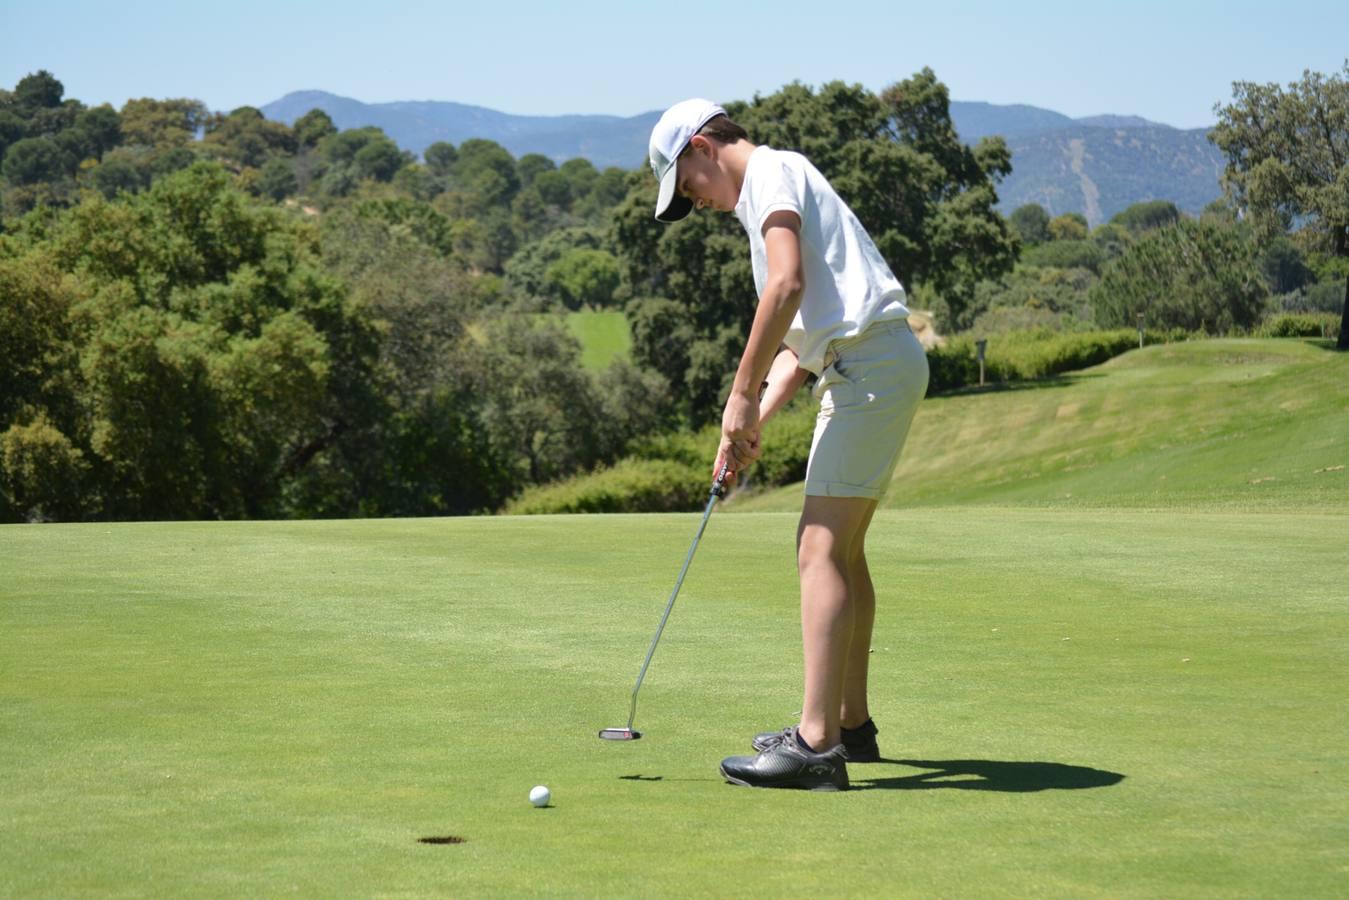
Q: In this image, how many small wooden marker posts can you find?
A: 2